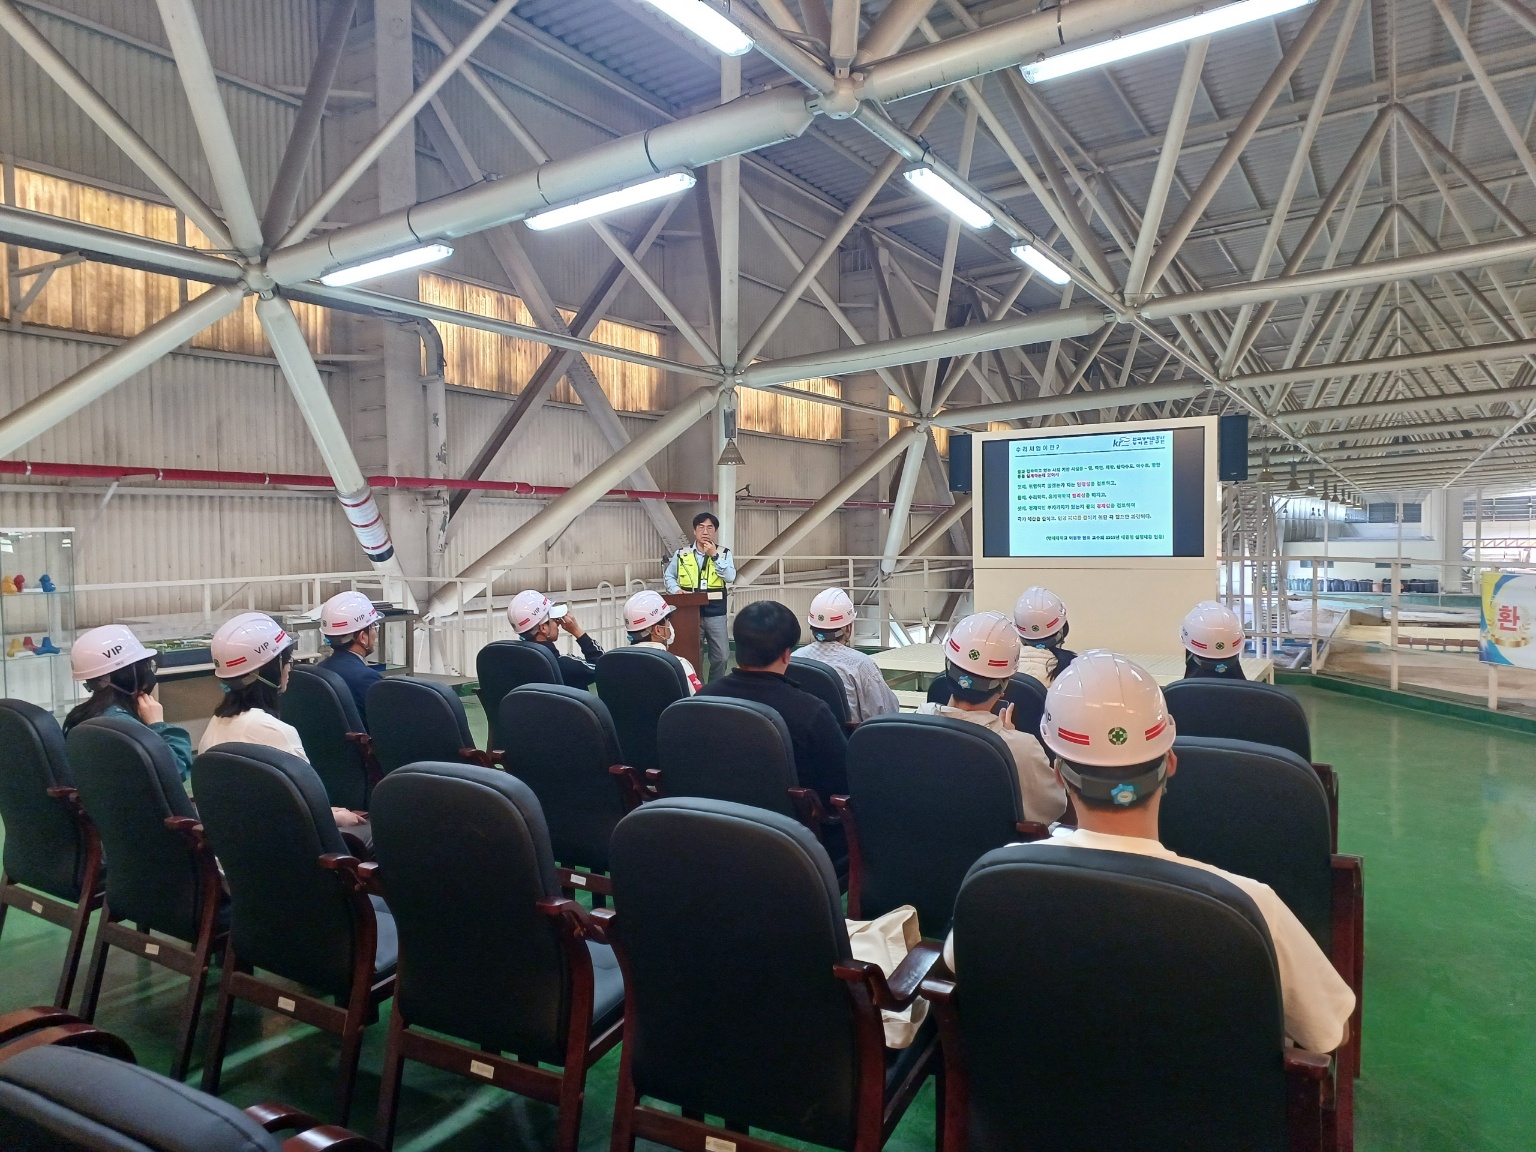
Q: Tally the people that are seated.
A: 11